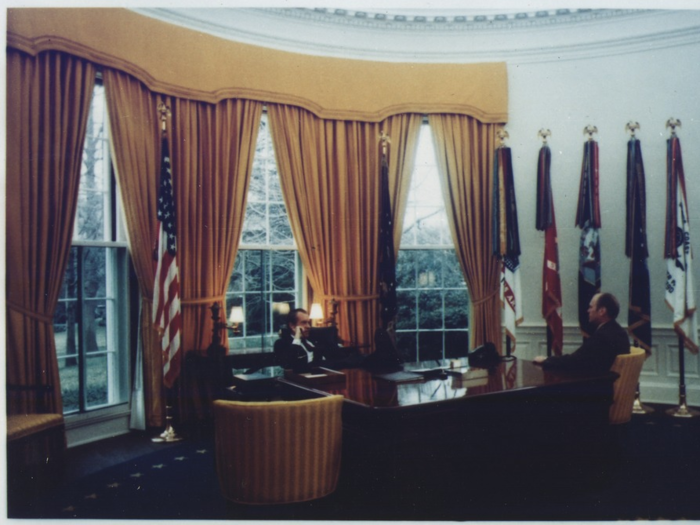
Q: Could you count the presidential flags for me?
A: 1